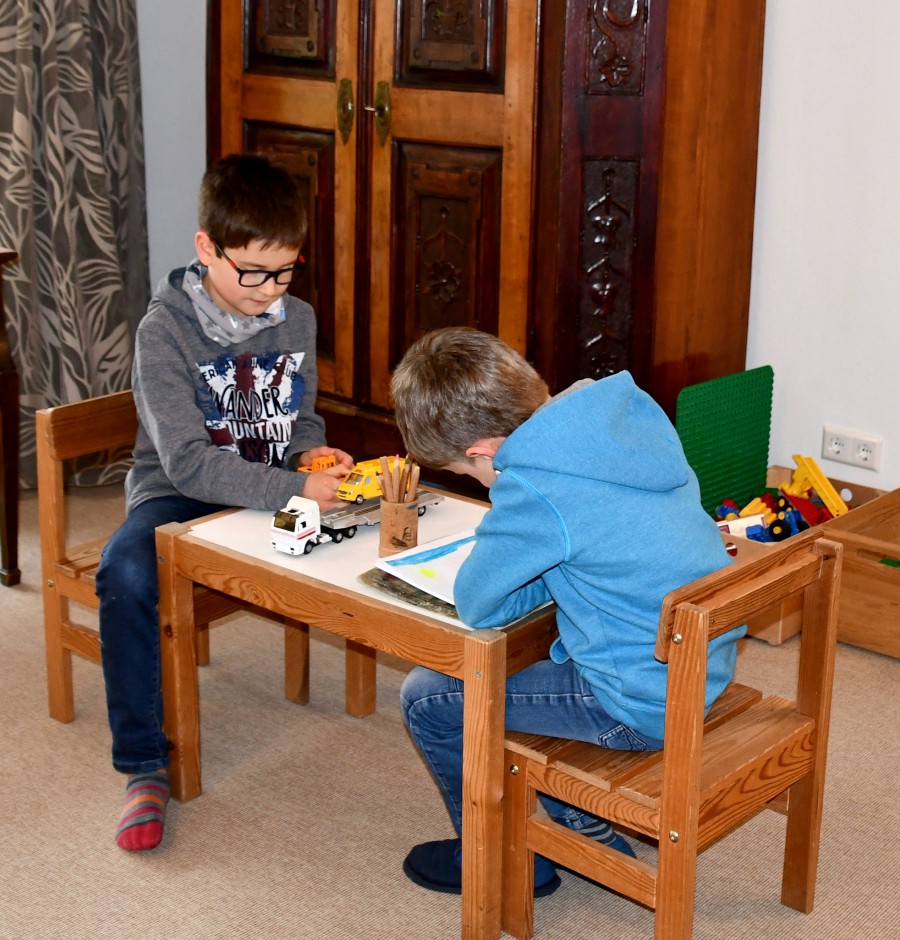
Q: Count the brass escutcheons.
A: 2